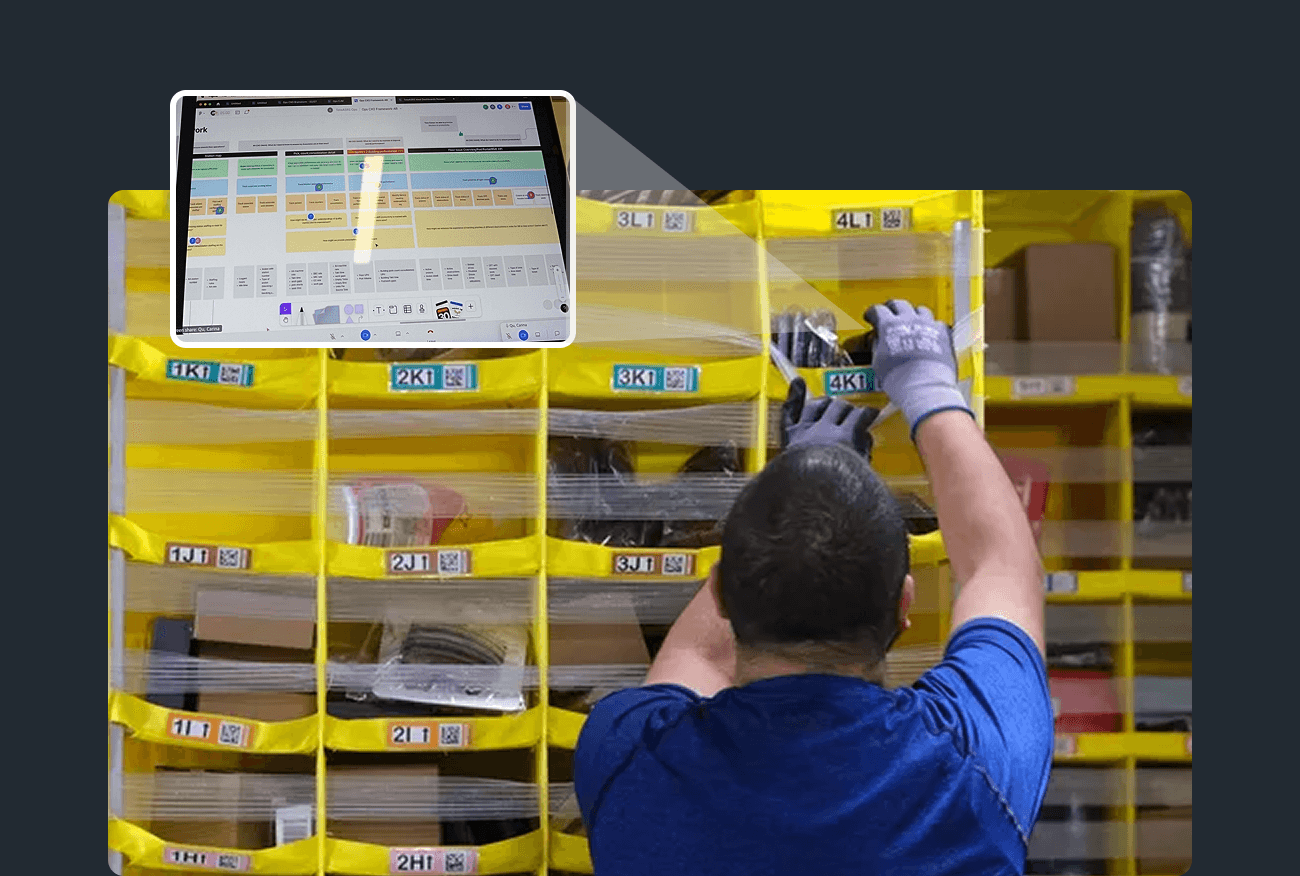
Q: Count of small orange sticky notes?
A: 15